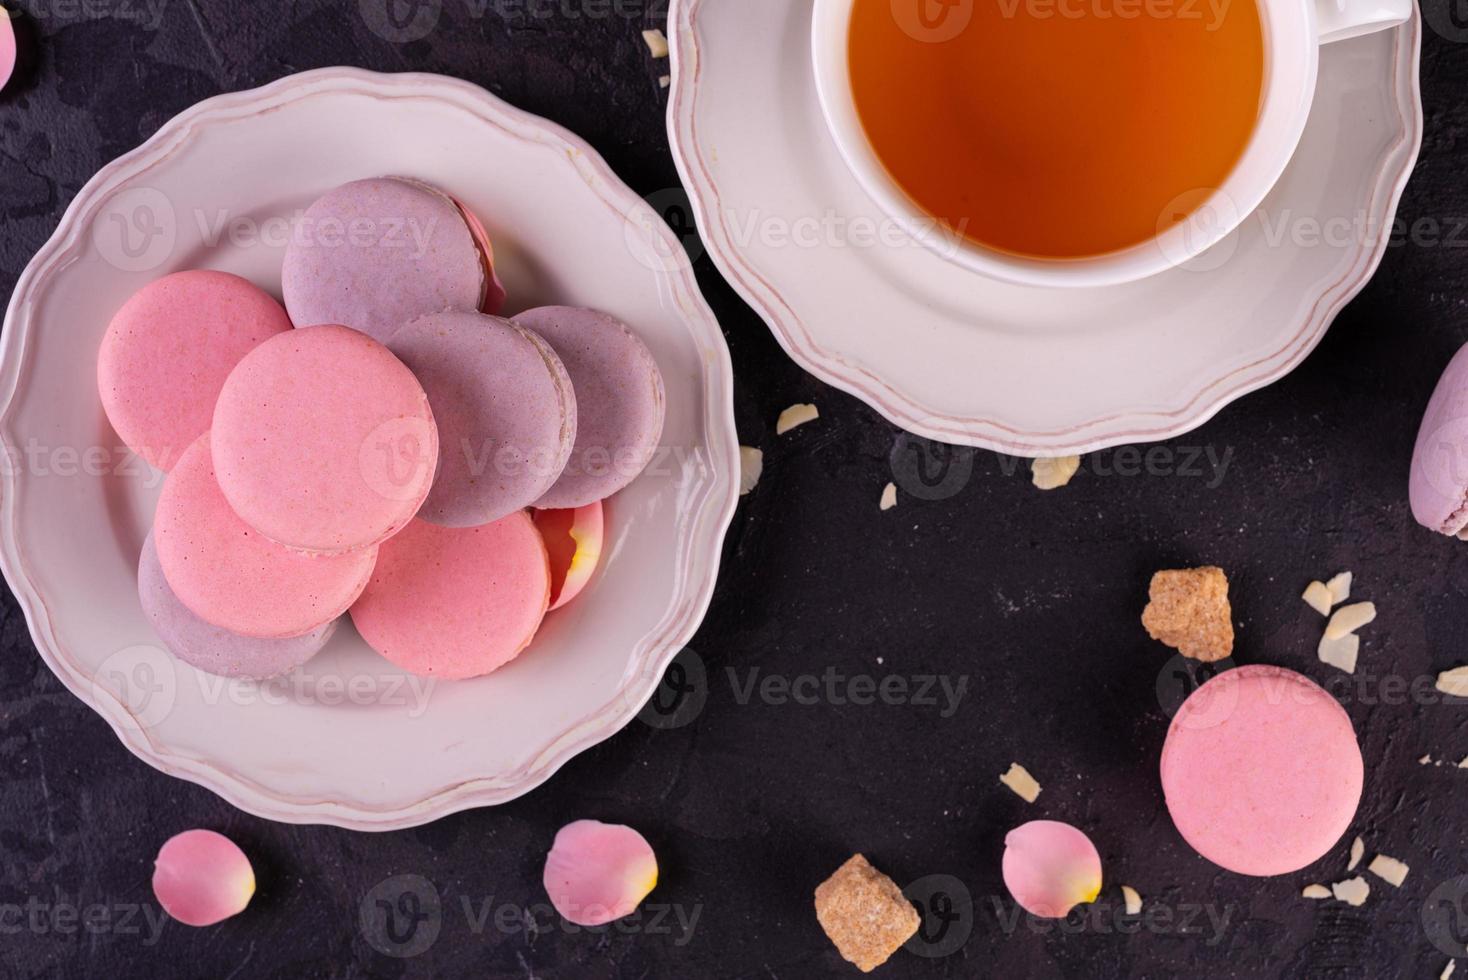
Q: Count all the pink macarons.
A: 5